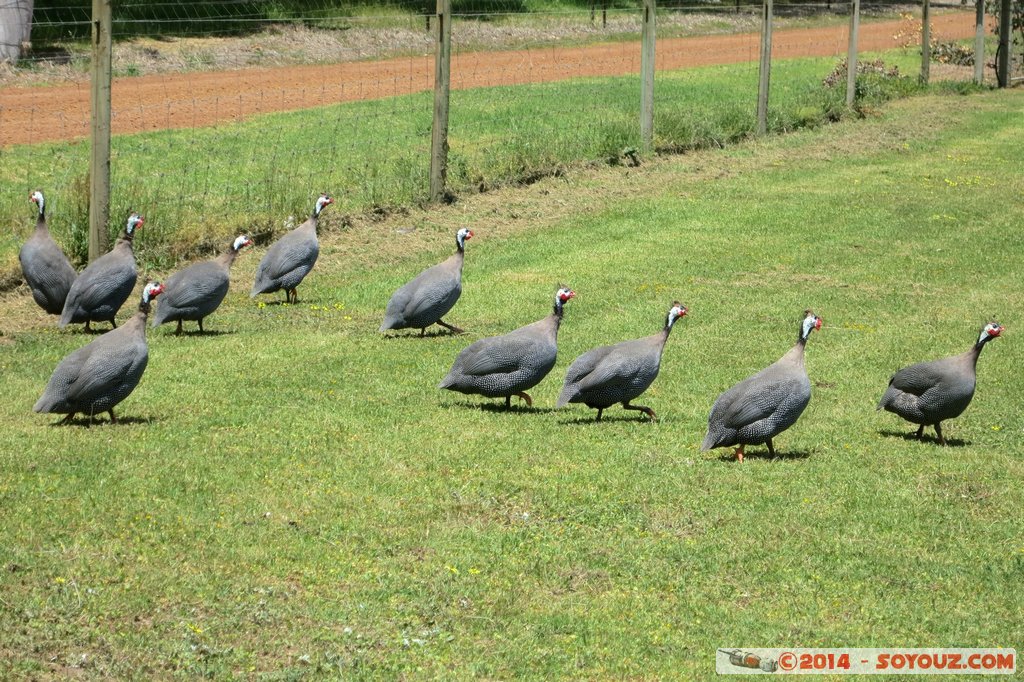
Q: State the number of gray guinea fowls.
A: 10